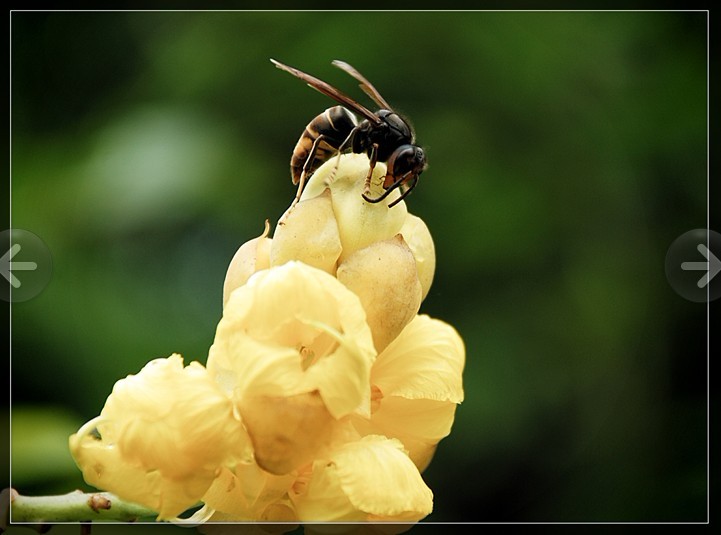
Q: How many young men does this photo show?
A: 0